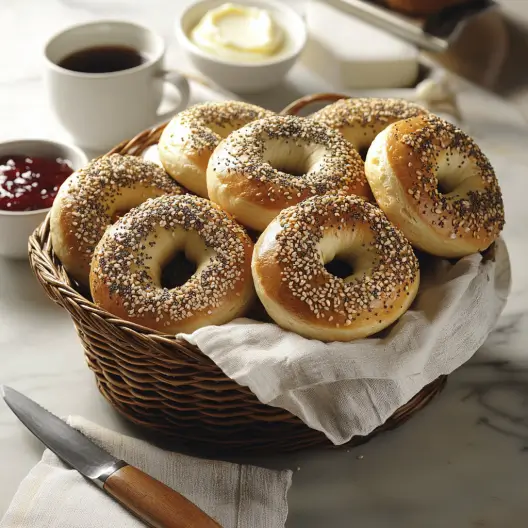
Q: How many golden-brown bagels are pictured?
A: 7